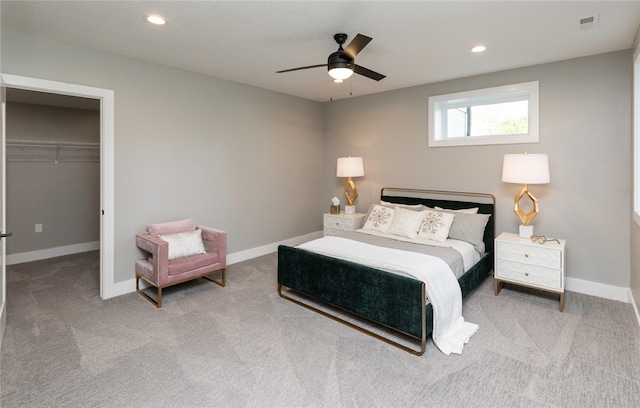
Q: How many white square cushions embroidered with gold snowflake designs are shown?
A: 2